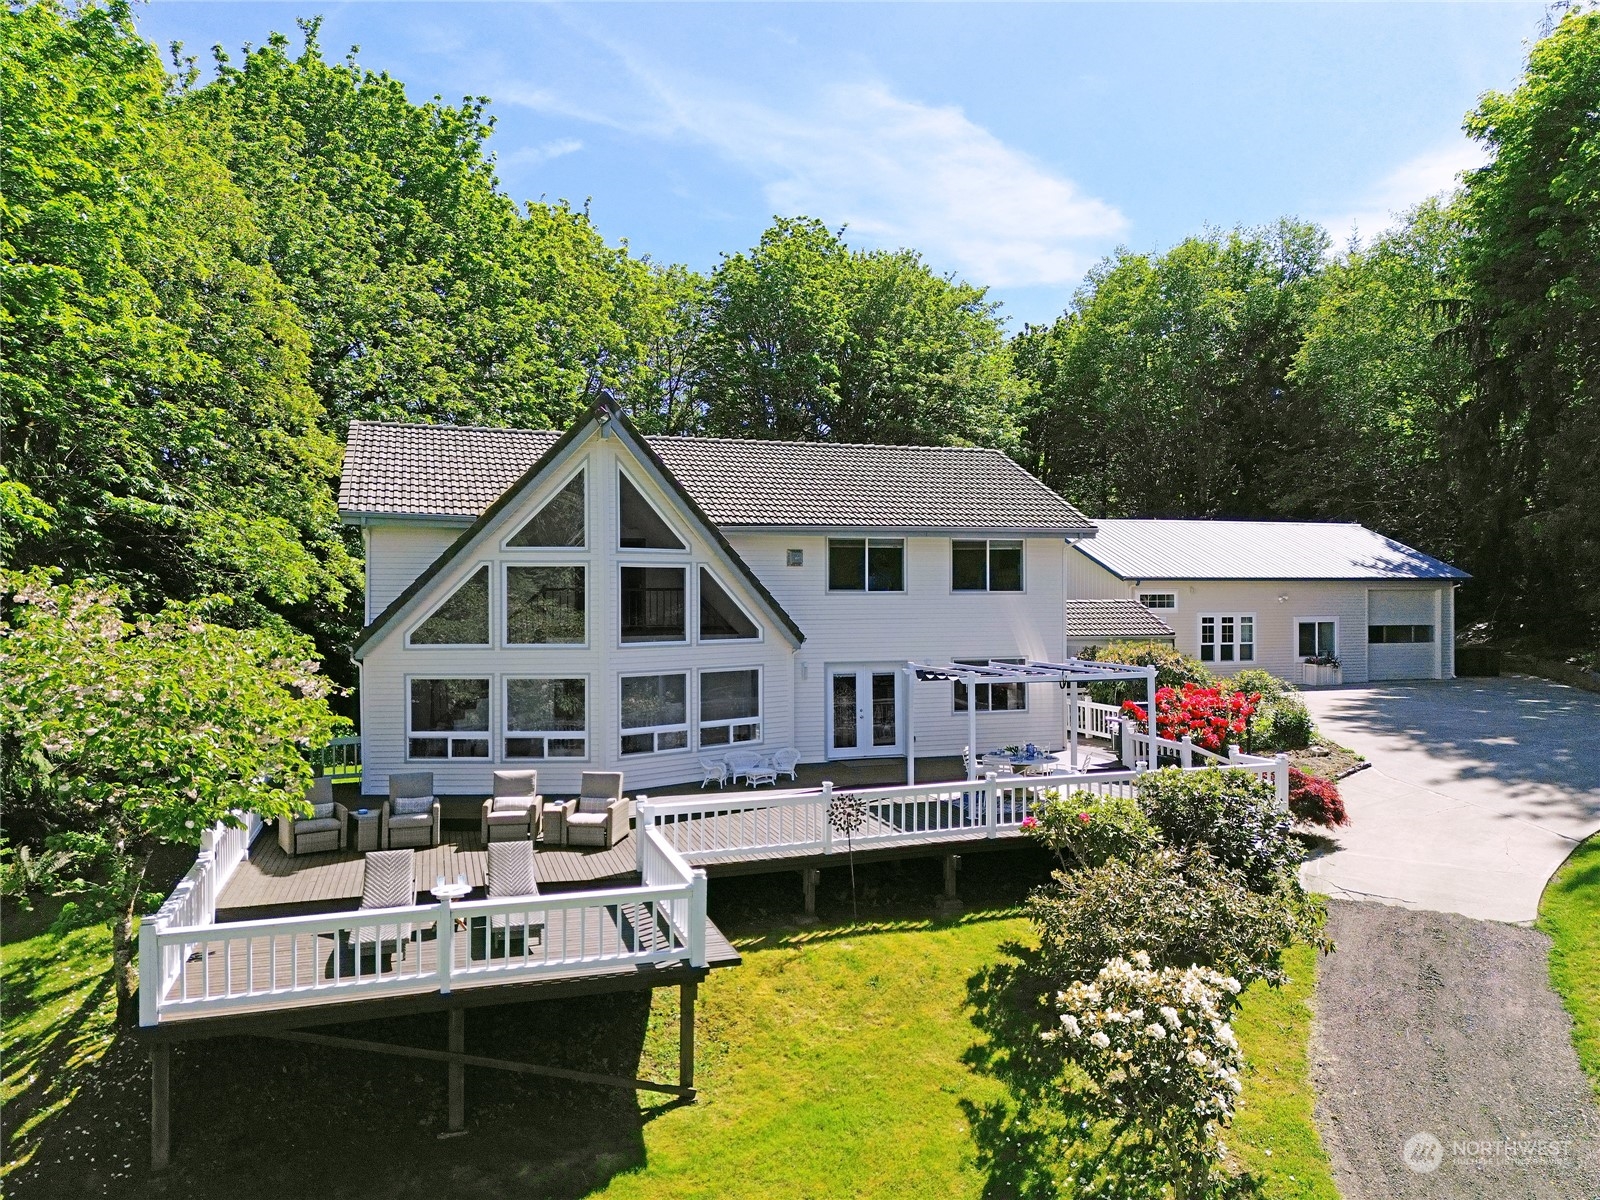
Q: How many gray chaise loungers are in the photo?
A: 2